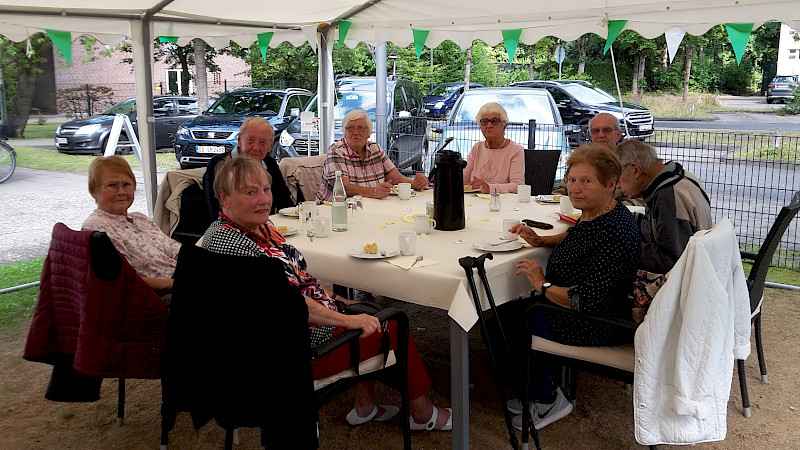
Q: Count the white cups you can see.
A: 8